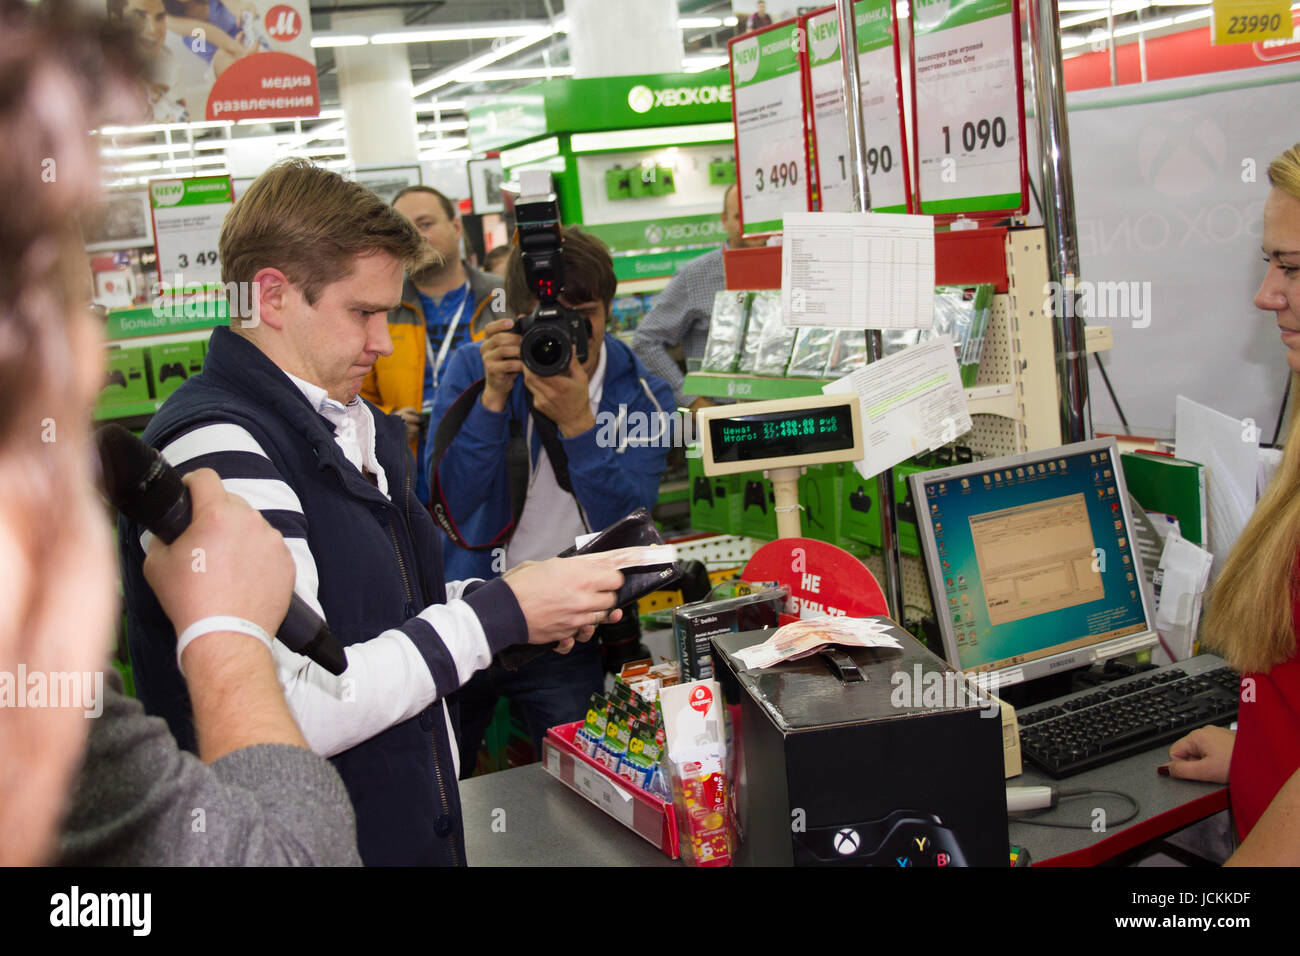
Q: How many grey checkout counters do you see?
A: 1